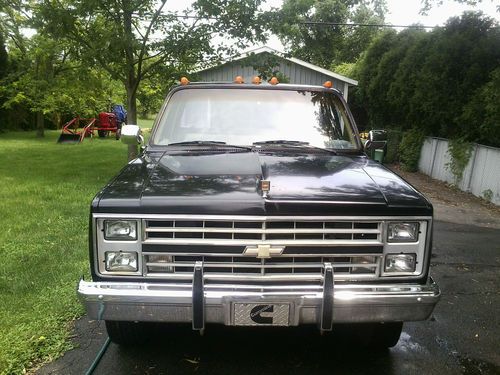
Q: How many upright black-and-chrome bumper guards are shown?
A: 2